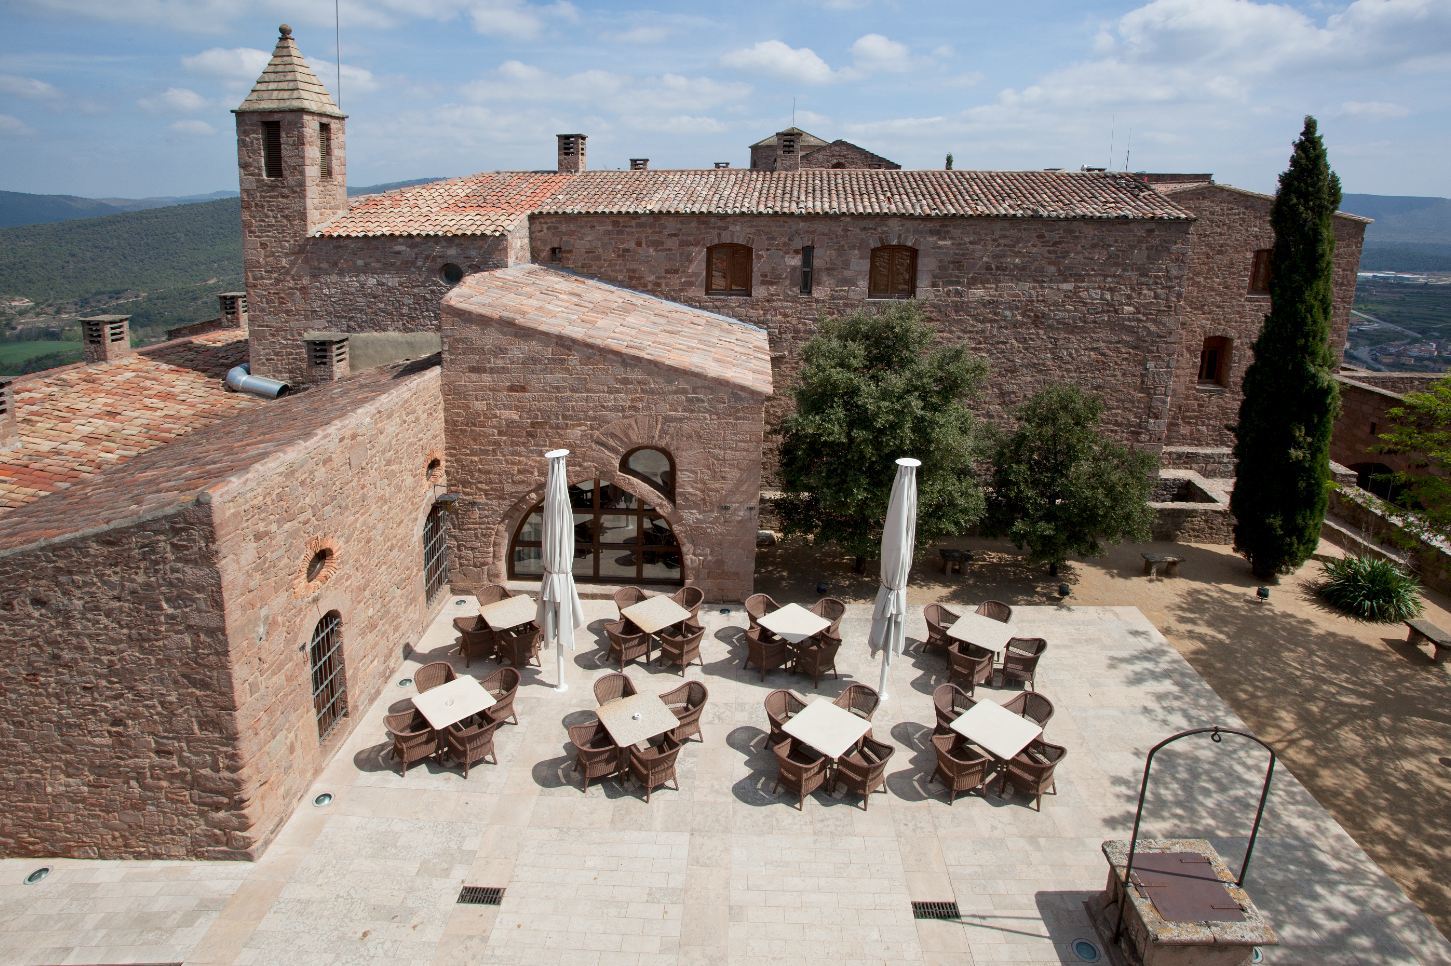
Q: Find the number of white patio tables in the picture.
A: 8